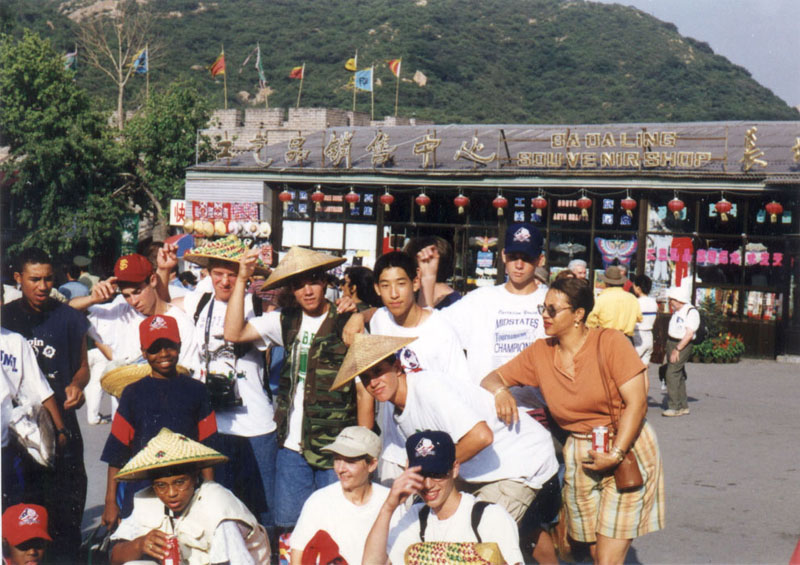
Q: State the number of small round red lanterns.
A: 13